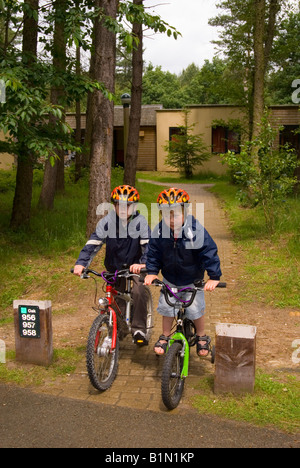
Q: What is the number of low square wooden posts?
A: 2